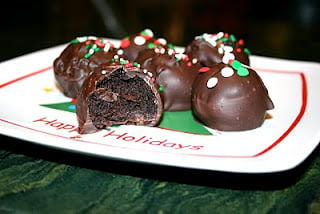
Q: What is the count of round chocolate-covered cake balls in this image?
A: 6